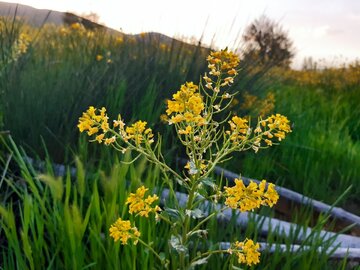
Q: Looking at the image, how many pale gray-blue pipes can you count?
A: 3